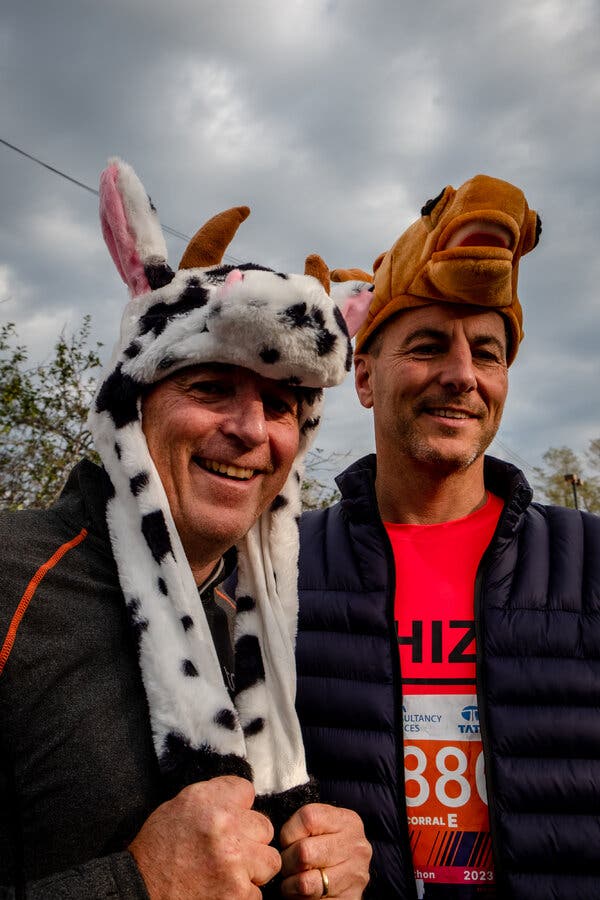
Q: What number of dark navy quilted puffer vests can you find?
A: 1